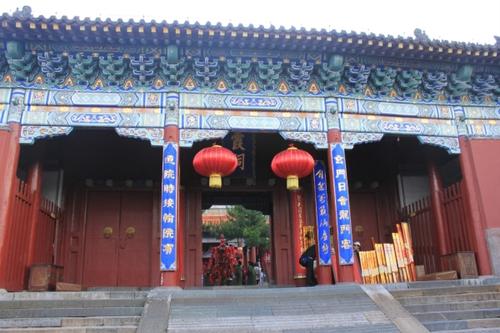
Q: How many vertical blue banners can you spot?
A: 3